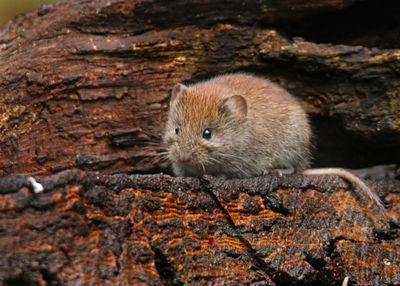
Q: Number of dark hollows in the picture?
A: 2